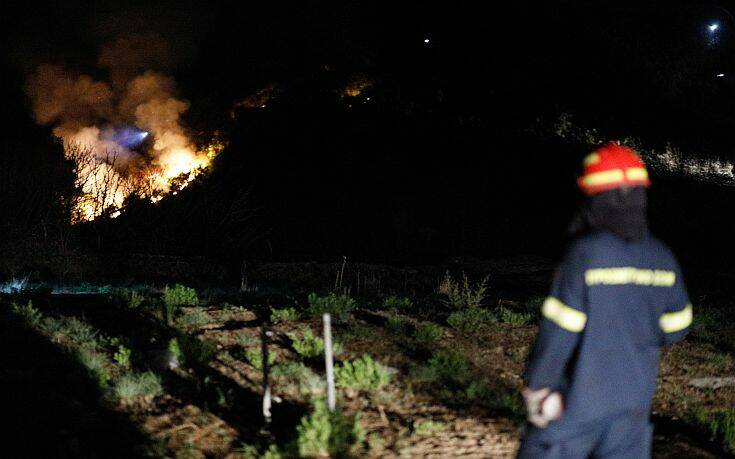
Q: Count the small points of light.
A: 3